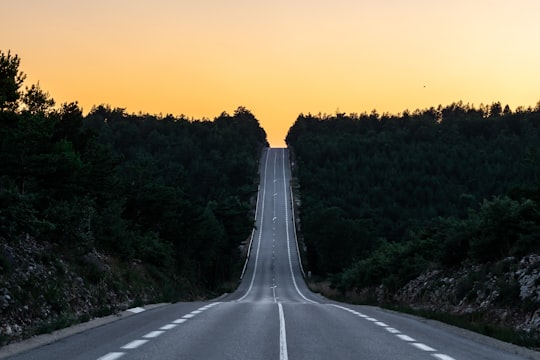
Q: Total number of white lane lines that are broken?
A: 2